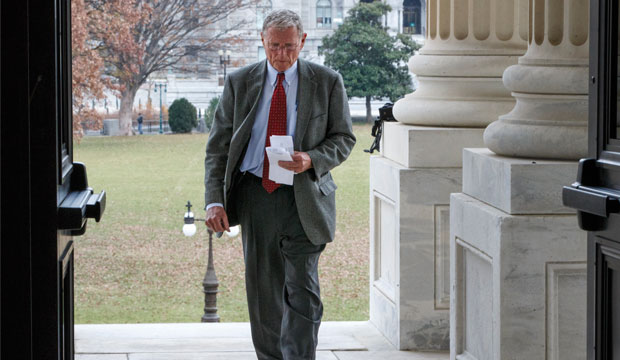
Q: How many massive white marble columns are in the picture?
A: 2